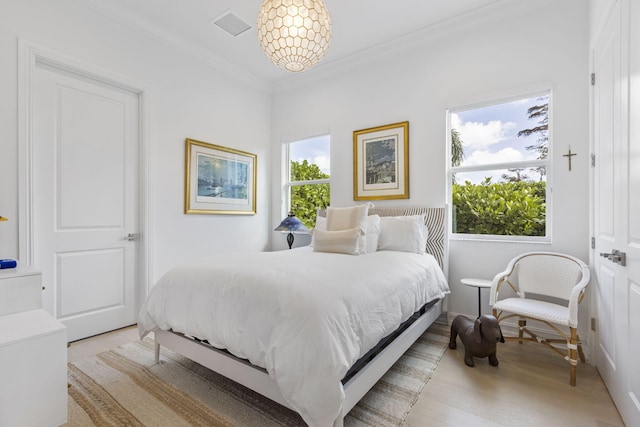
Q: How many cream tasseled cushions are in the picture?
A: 2